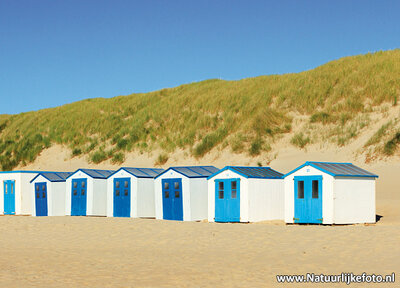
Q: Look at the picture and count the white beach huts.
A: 7